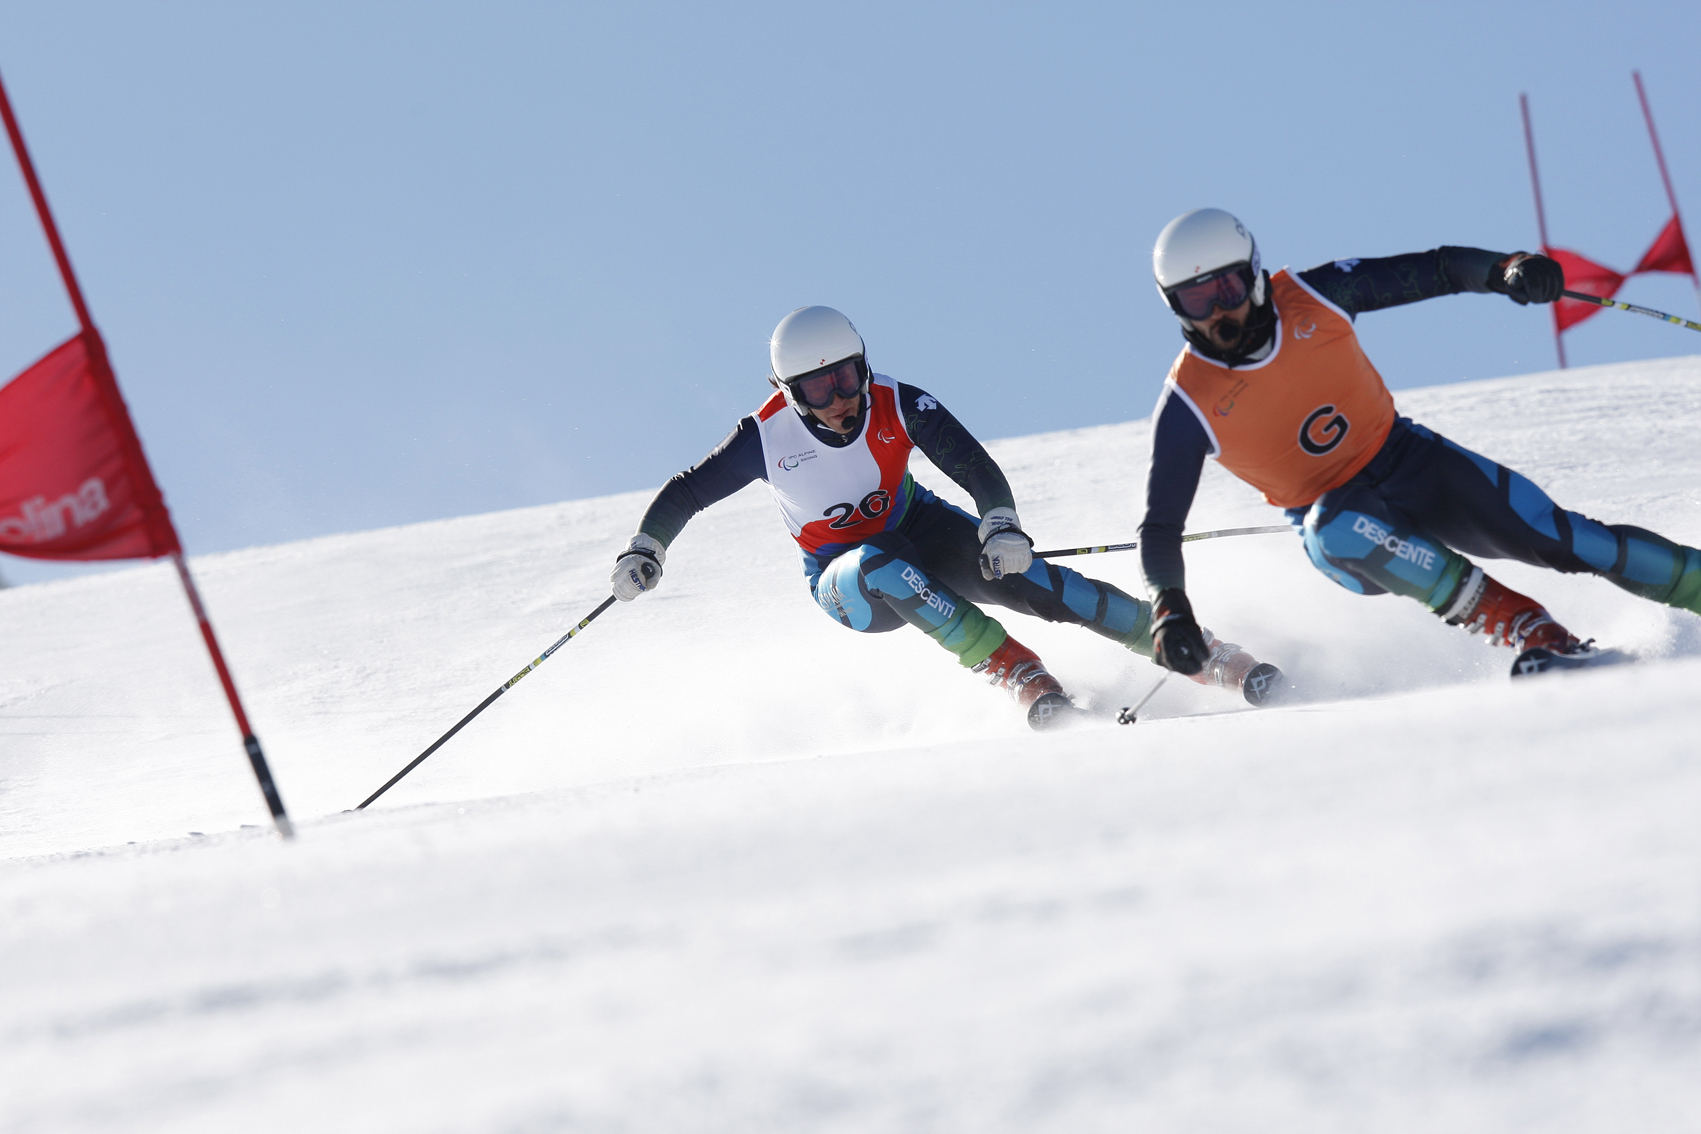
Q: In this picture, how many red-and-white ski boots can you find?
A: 3